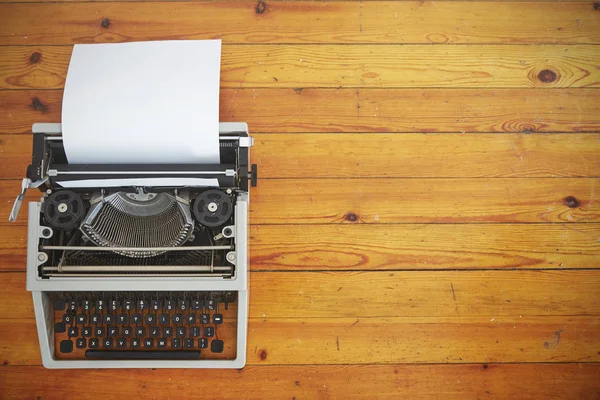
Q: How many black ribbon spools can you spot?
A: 2